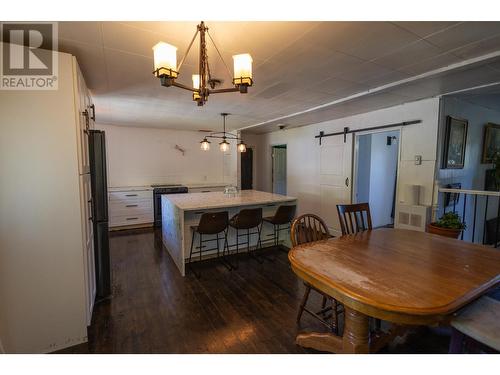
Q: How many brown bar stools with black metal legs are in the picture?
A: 3